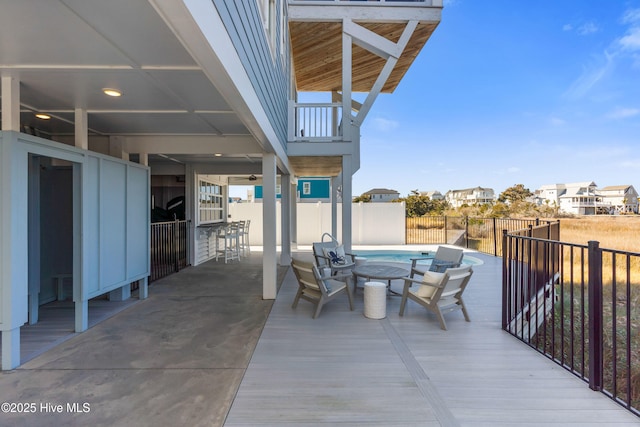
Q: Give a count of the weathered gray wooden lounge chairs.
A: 4